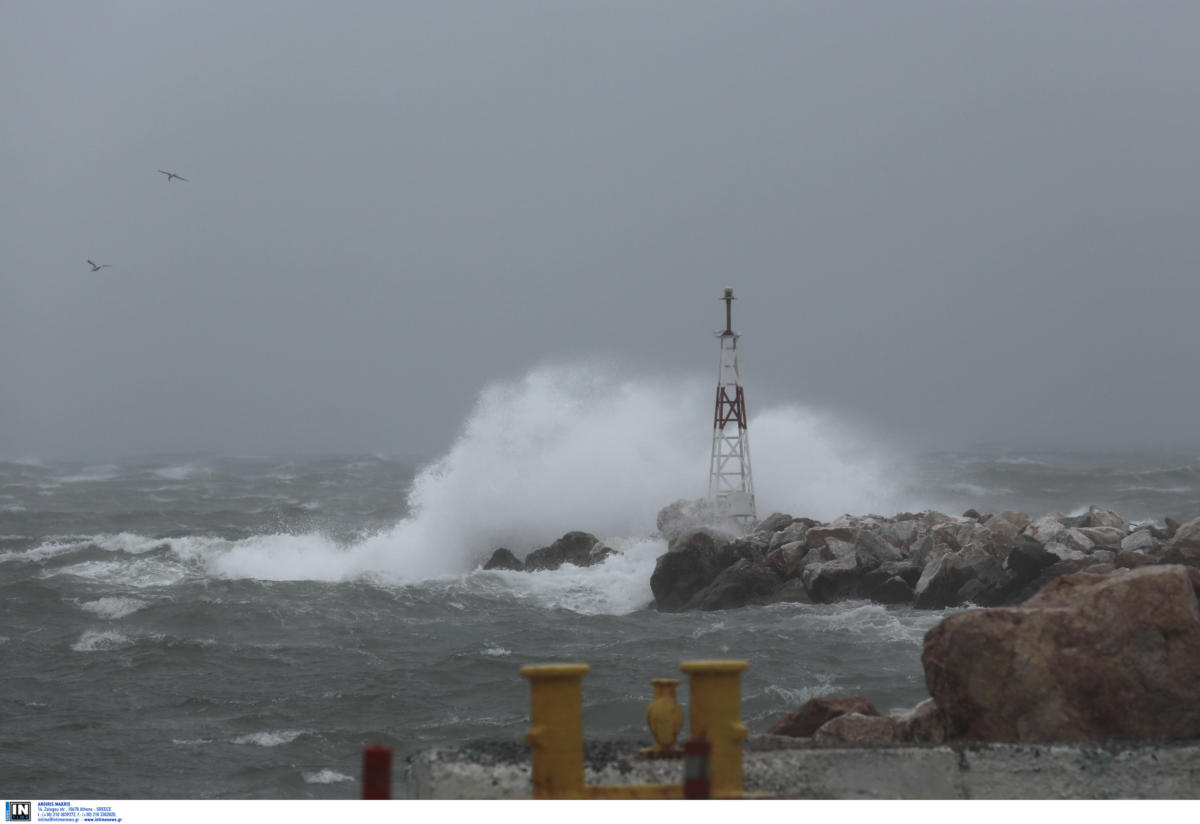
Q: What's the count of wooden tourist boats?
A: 0